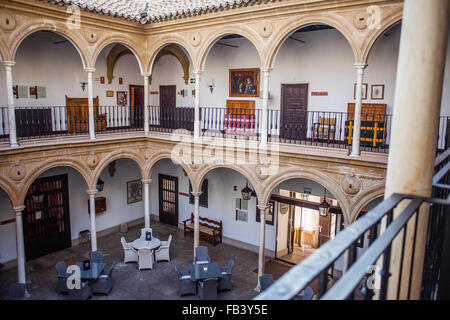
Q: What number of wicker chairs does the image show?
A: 15